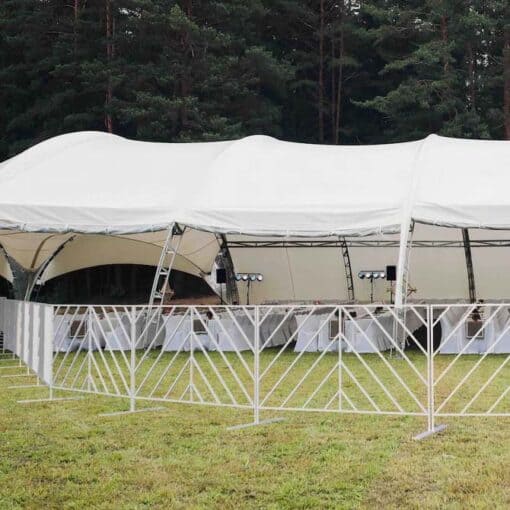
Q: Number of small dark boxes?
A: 2